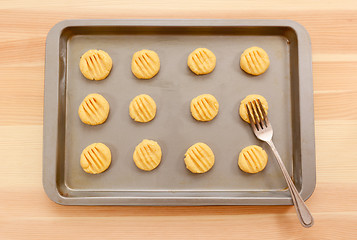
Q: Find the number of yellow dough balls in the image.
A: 12